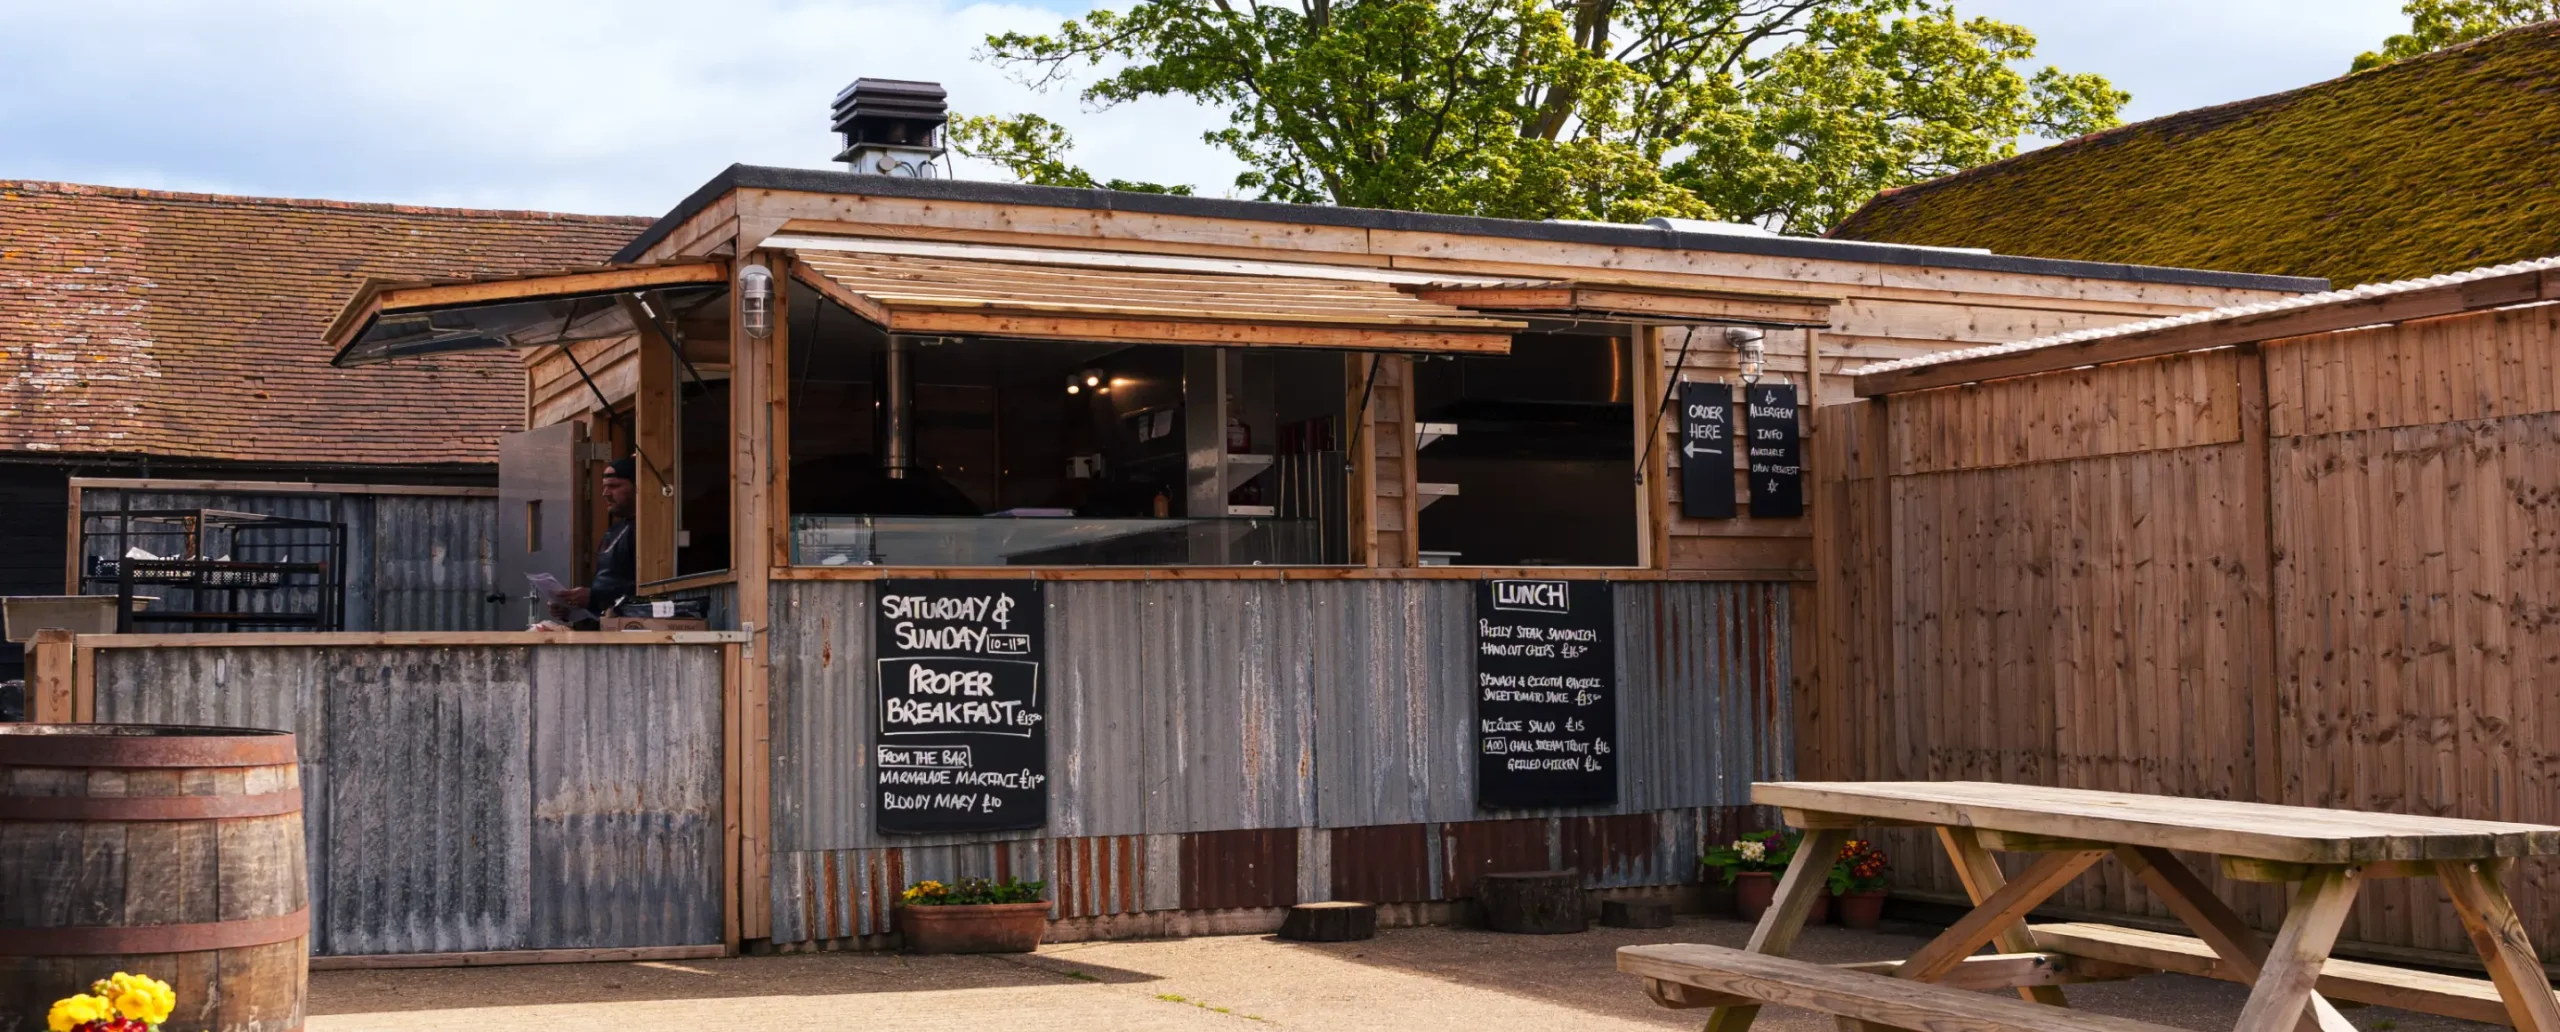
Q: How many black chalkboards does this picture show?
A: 4